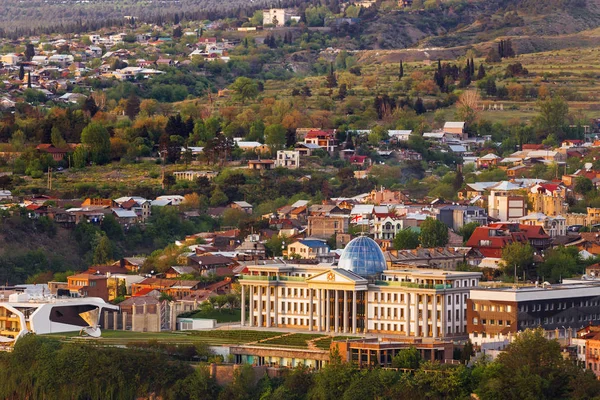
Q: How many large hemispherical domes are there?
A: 1